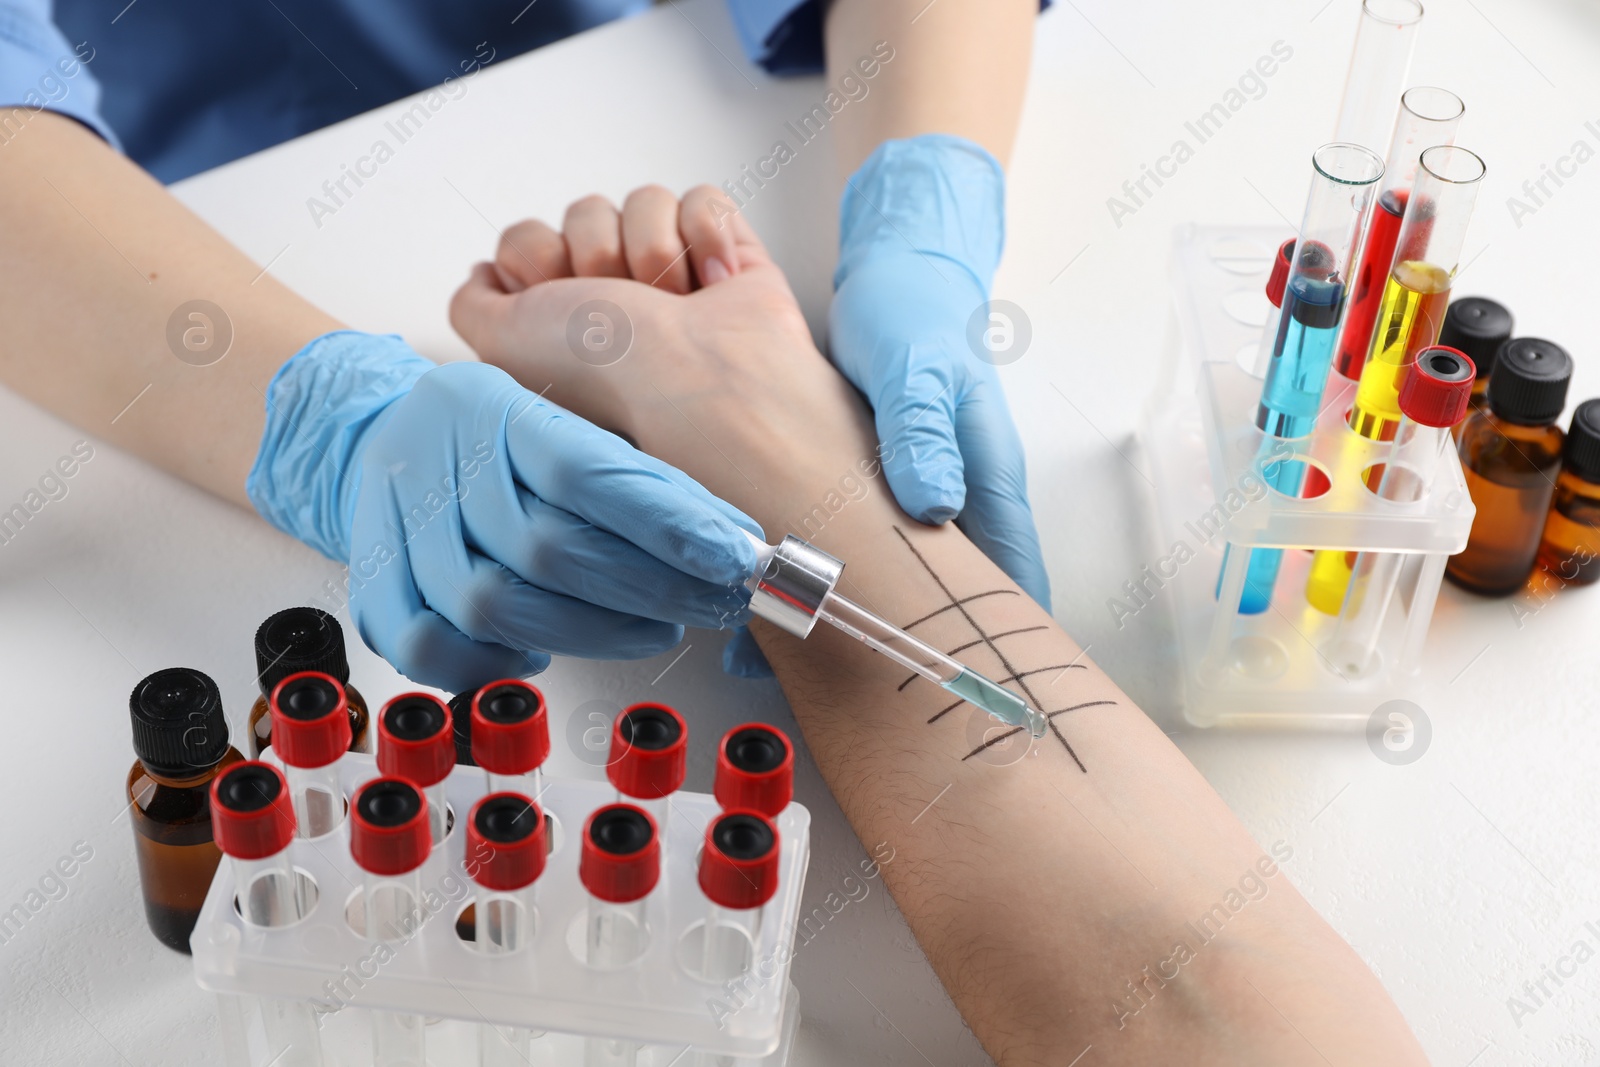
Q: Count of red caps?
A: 12